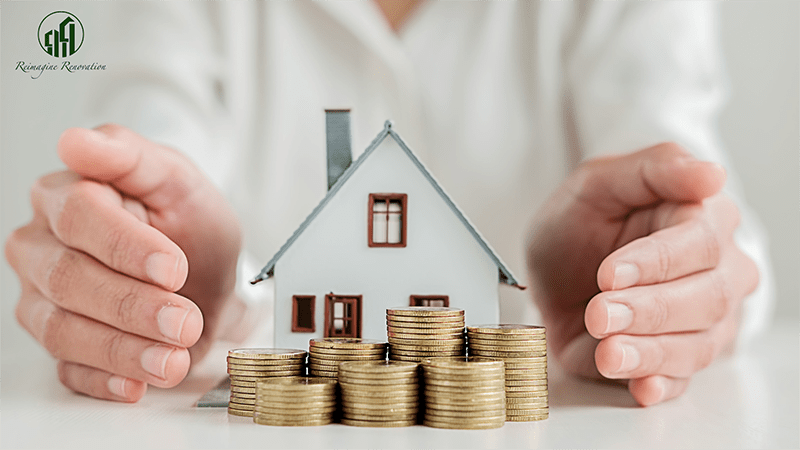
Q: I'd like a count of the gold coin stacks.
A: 7